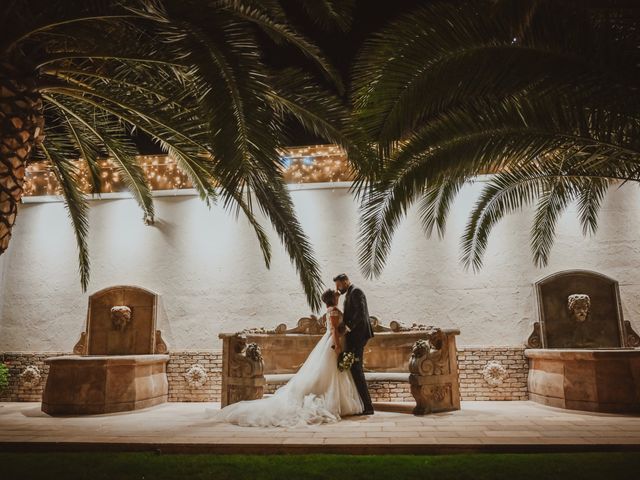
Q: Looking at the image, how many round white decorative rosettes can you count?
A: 3